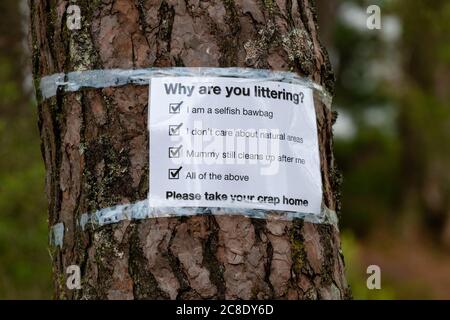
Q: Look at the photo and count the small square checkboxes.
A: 4